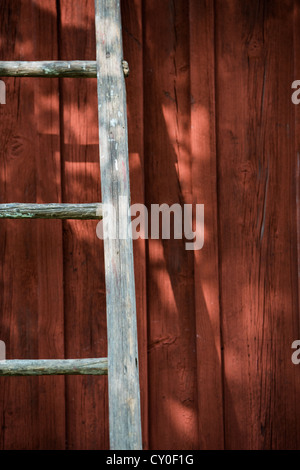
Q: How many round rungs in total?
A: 3